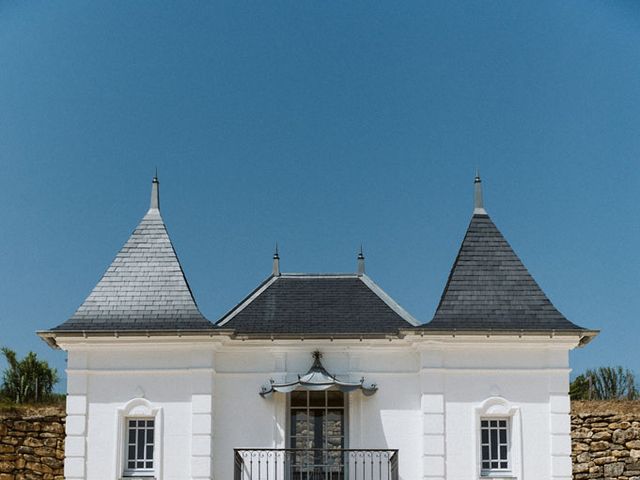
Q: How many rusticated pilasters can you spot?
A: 4